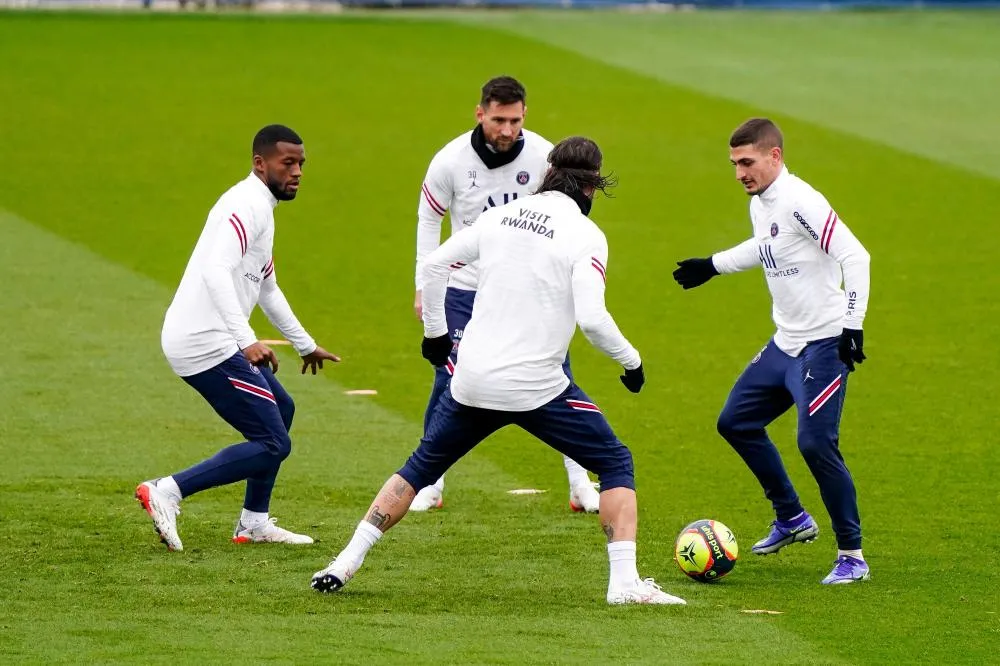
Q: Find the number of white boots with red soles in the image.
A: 4